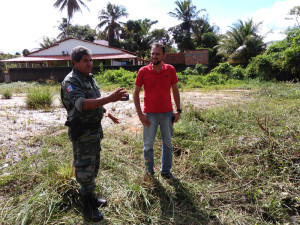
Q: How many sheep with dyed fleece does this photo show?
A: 0